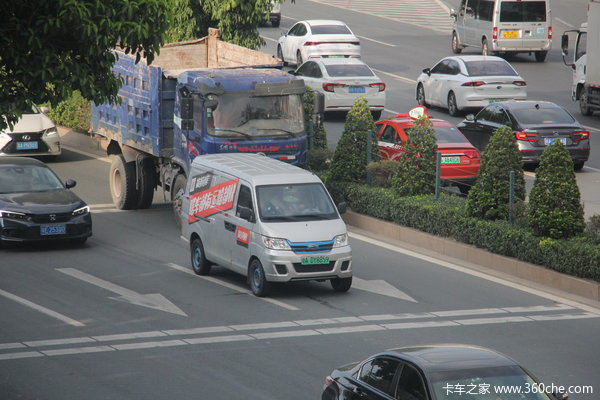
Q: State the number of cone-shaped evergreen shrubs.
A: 5